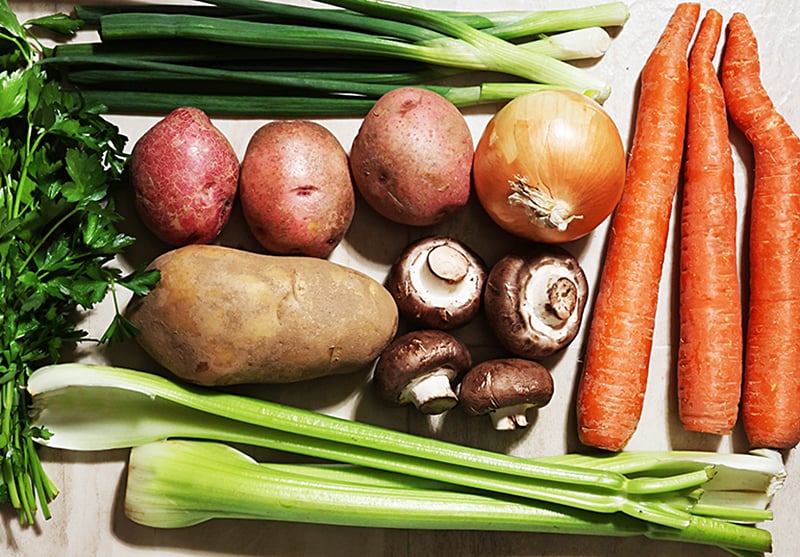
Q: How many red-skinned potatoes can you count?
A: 3